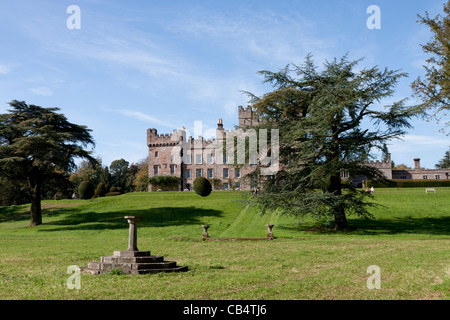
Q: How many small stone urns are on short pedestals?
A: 2